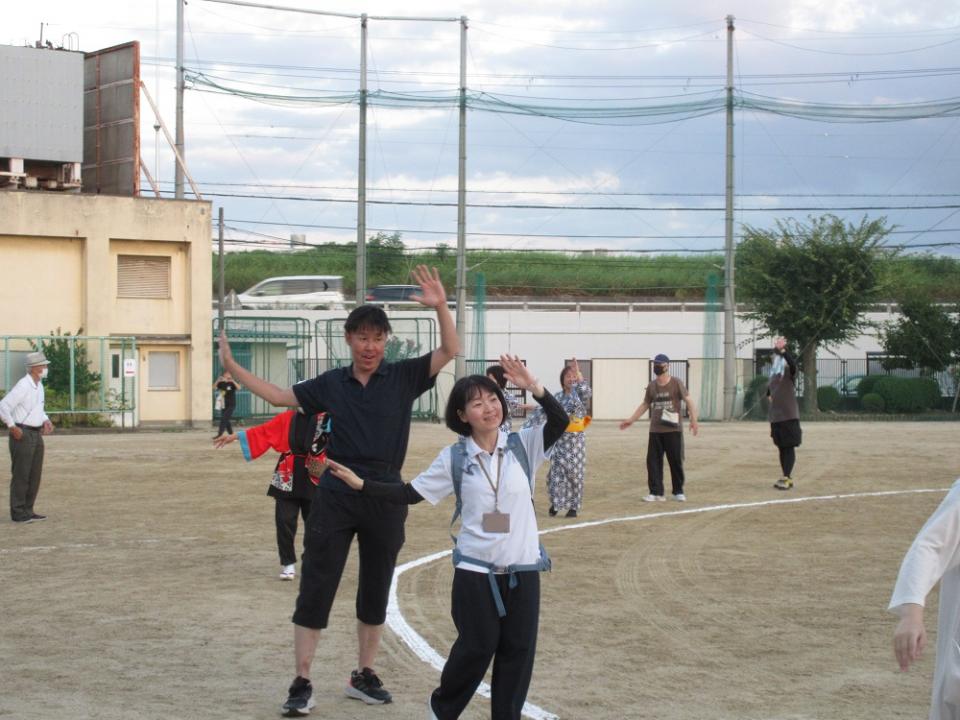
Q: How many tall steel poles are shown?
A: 4